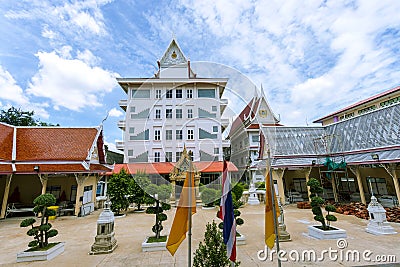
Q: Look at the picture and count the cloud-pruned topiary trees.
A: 4